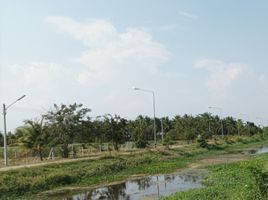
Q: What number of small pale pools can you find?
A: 2